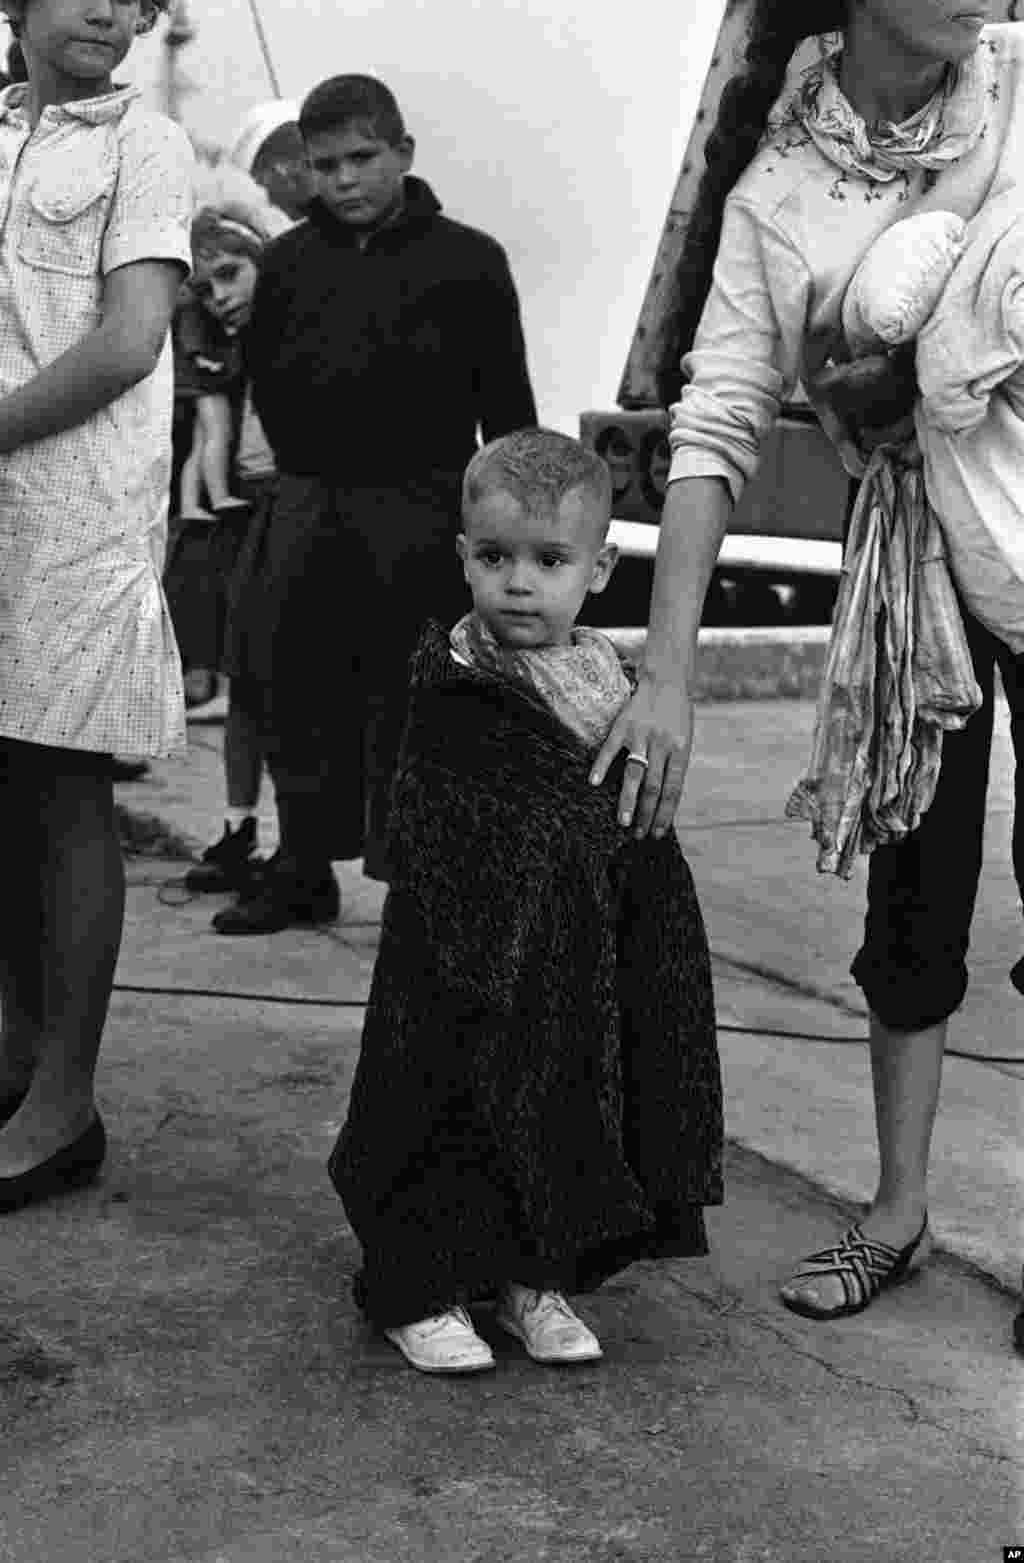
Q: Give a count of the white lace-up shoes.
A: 2